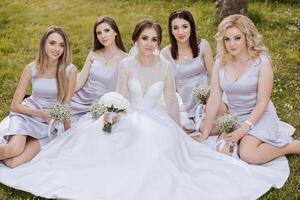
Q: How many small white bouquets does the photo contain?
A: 4